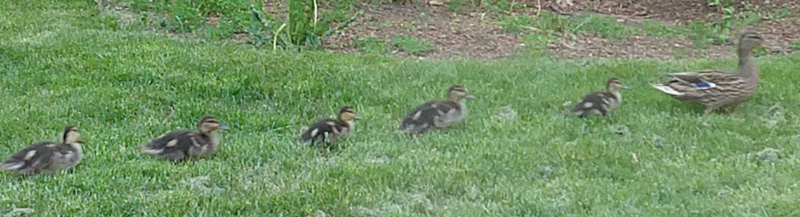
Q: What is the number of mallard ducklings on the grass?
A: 5